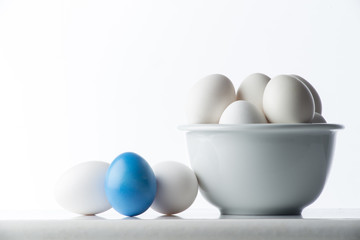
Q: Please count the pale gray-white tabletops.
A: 1